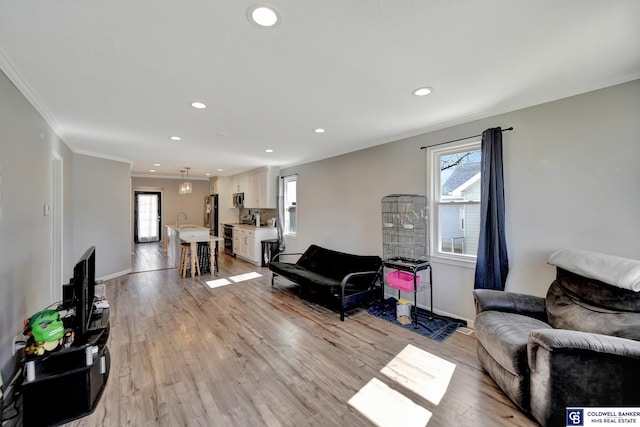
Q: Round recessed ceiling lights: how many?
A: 10